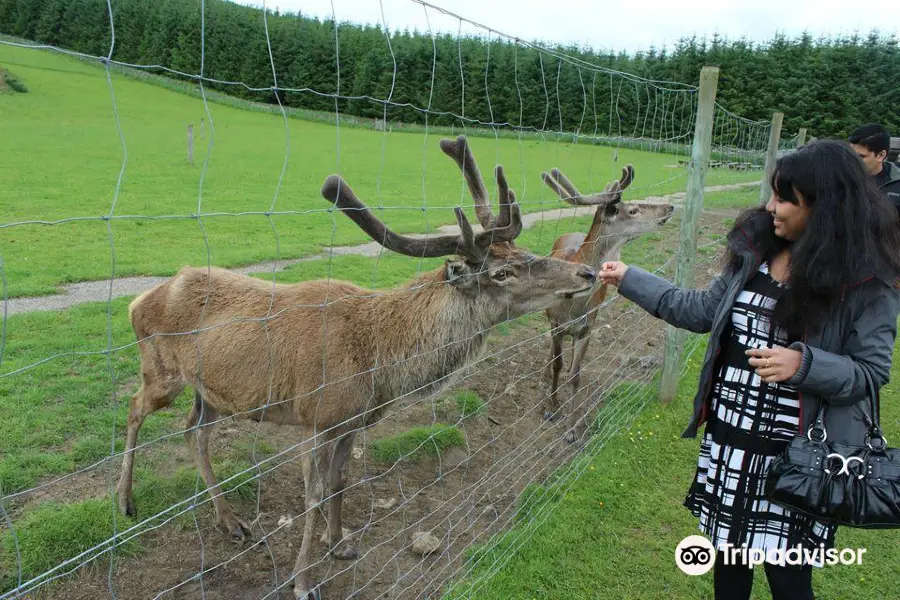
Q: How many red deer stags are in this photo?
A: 2